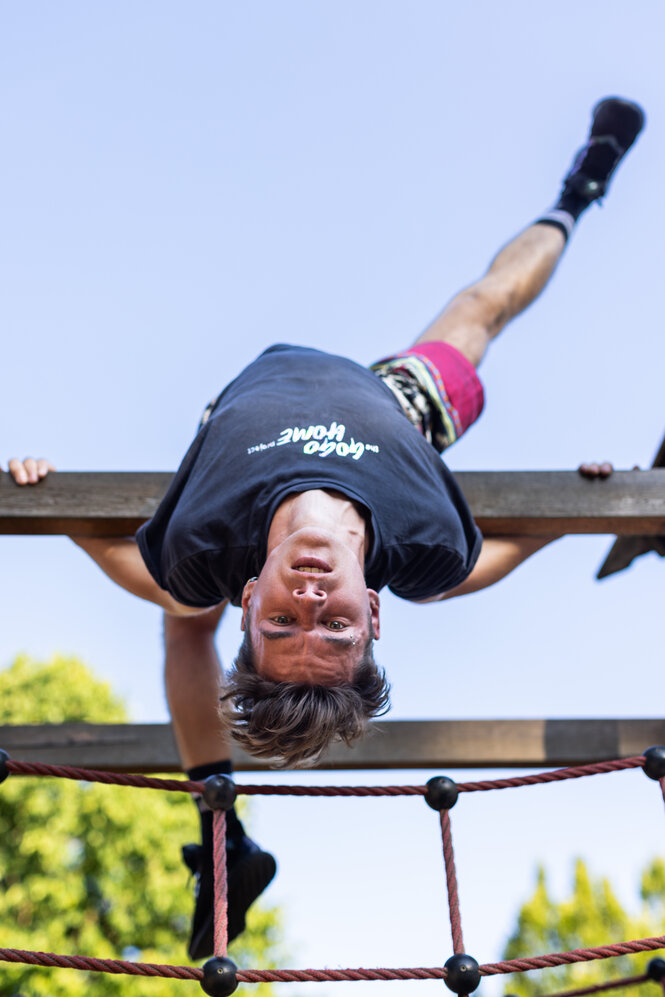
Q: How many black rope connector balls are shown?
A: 7